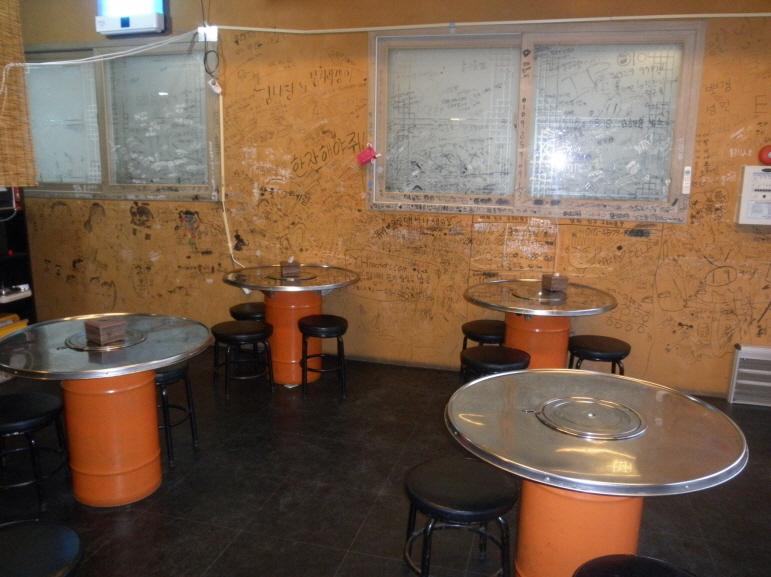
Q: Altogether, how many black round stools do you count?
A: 11